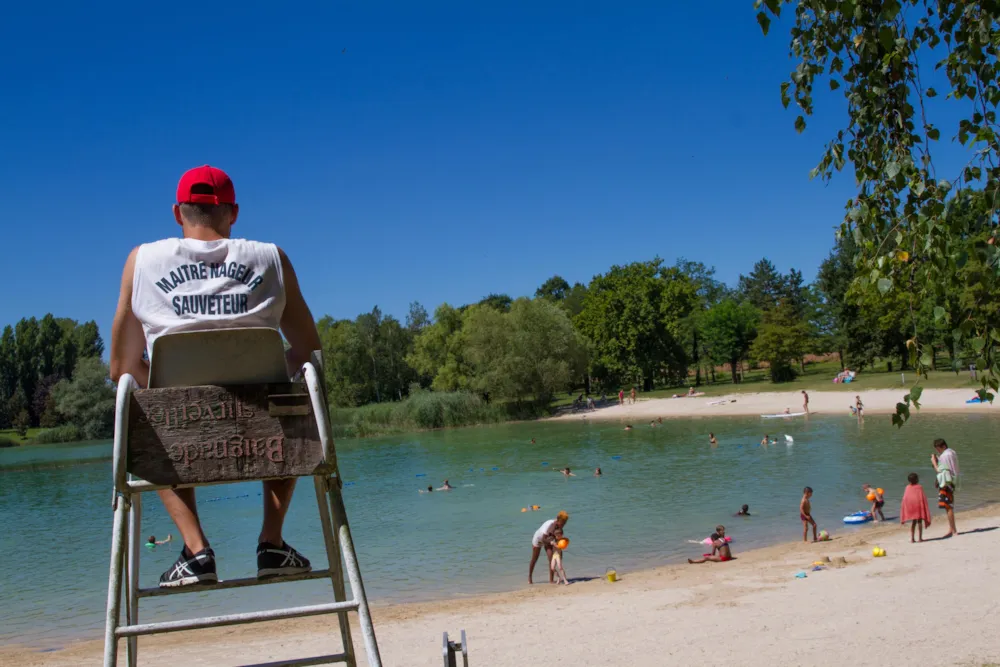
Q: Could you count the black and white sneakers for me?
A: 2